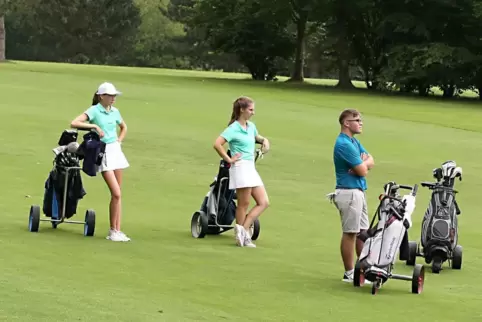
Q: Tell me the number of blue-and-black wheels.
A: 2